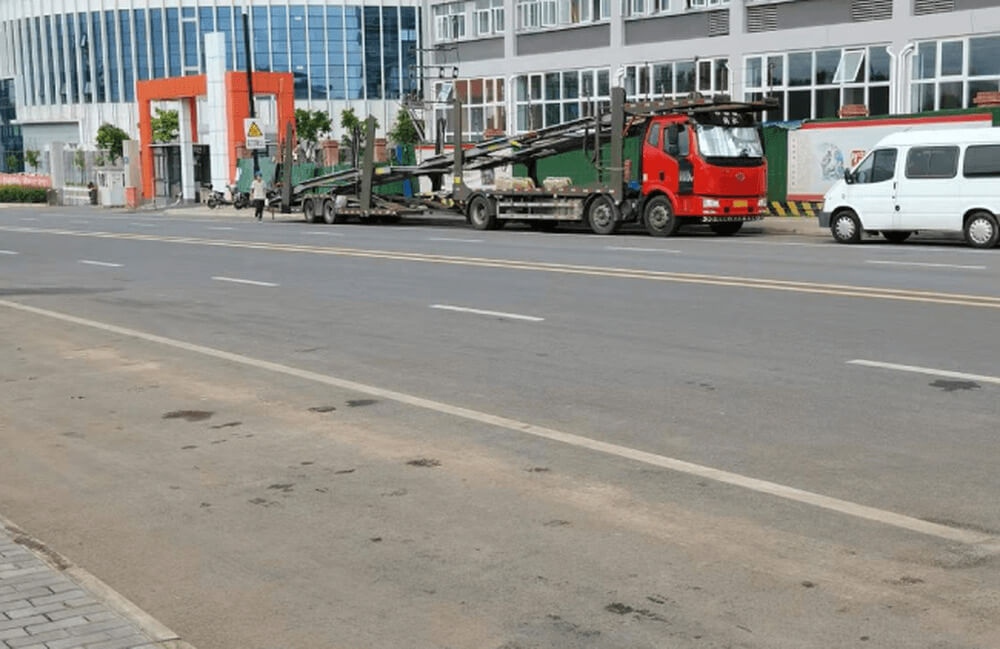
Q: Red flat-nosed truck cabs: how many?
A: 1